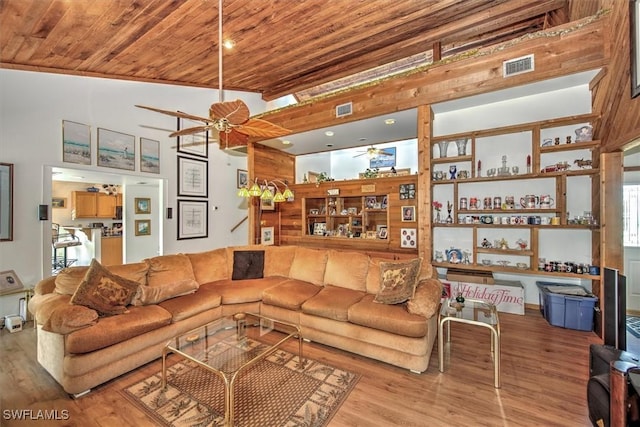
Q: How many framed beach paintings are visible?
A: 3